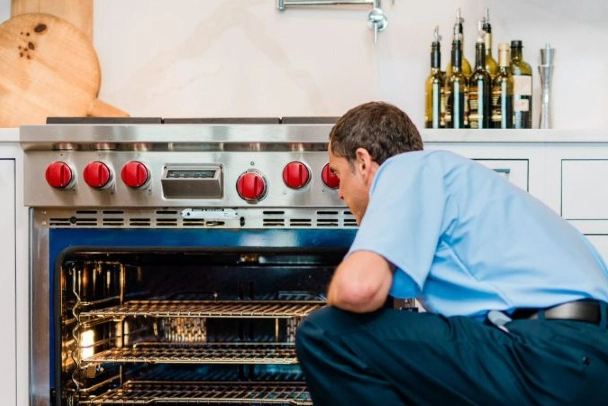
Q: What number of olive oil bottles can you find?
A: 7